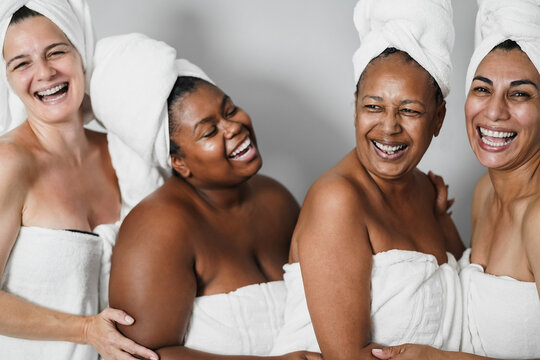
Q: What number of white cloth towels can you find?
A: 8